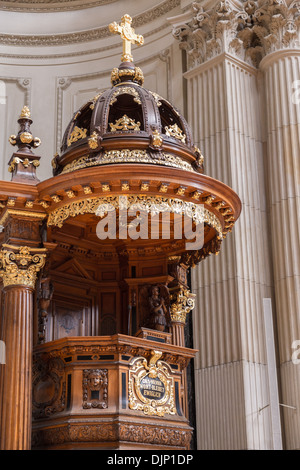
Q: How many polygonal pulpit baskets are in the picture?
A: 1